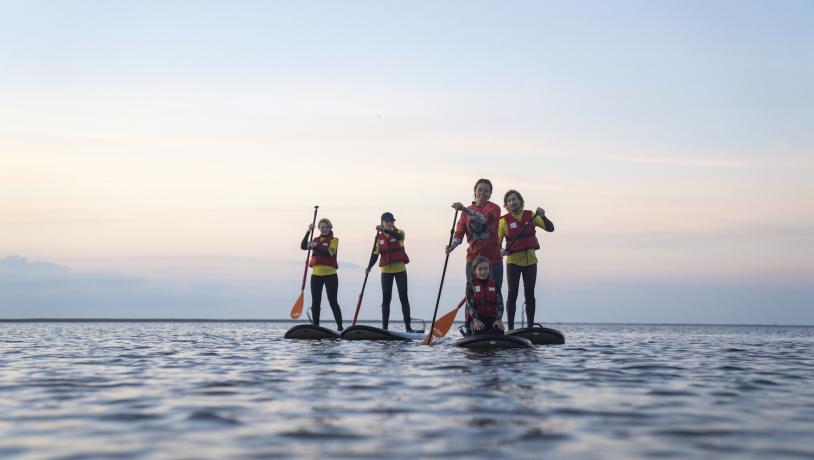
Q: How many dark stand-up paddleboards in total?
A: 4